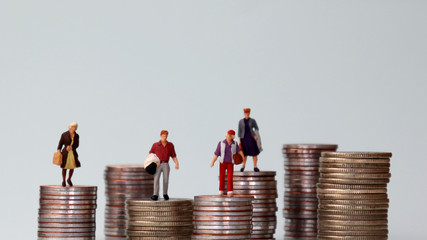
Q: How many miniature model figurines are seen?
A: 4